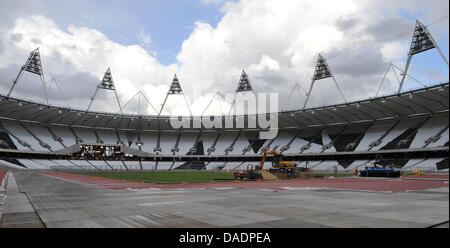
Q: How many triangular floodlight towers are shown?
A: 6